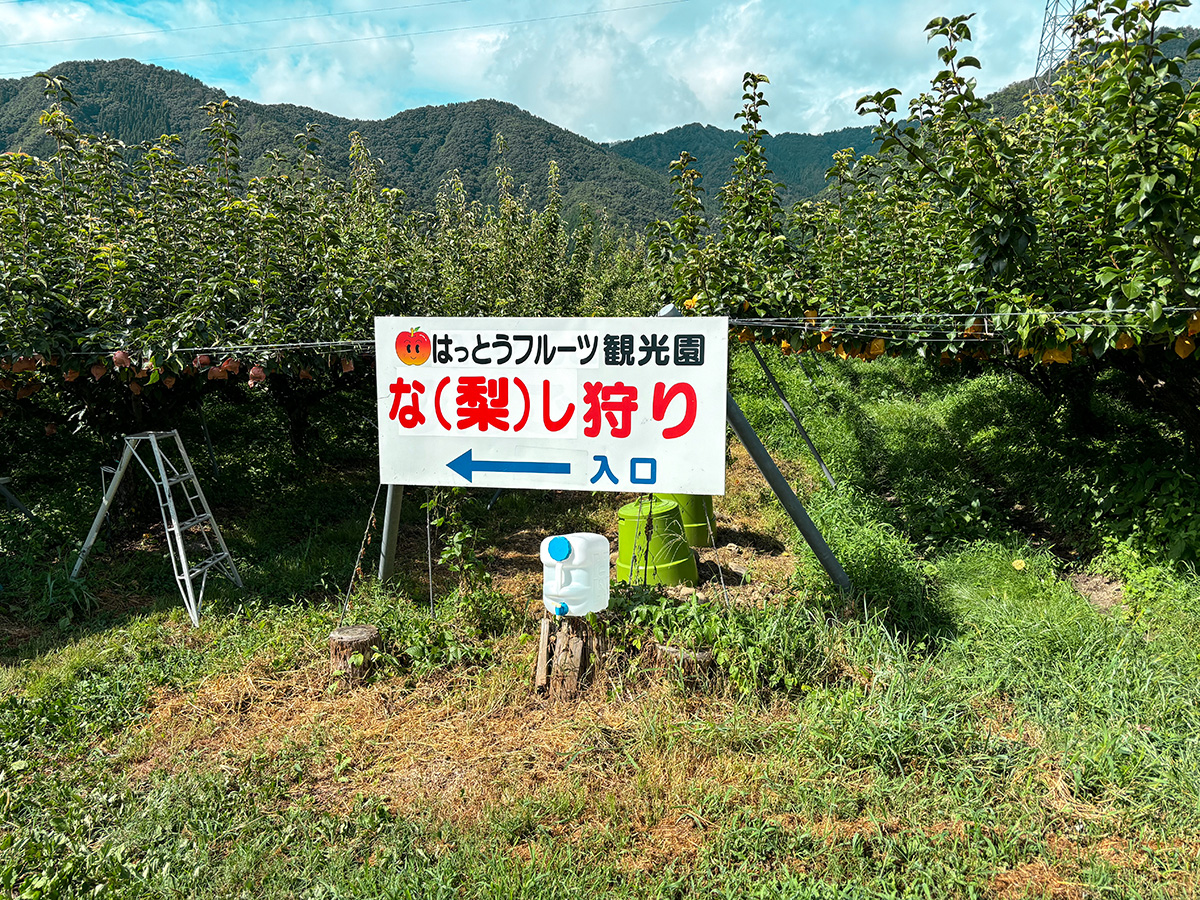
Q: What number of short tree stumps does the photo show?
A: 3